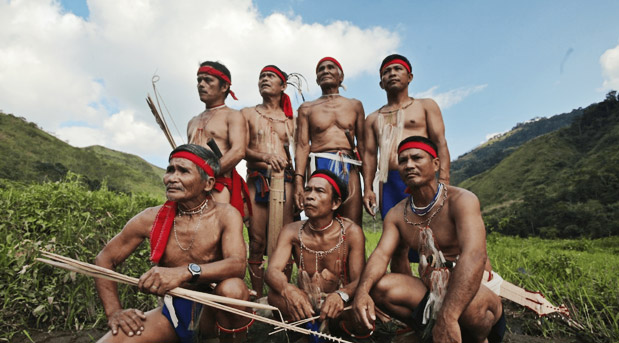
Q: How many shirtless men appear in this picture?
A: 7